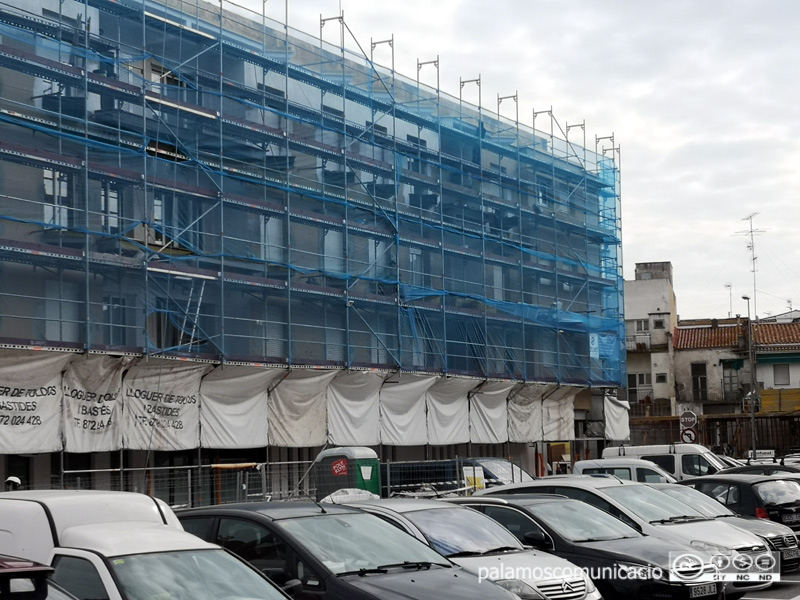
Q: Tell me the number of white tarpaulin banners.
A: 12